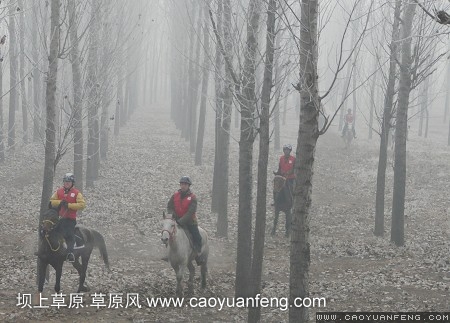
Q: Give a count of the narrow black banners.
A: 1